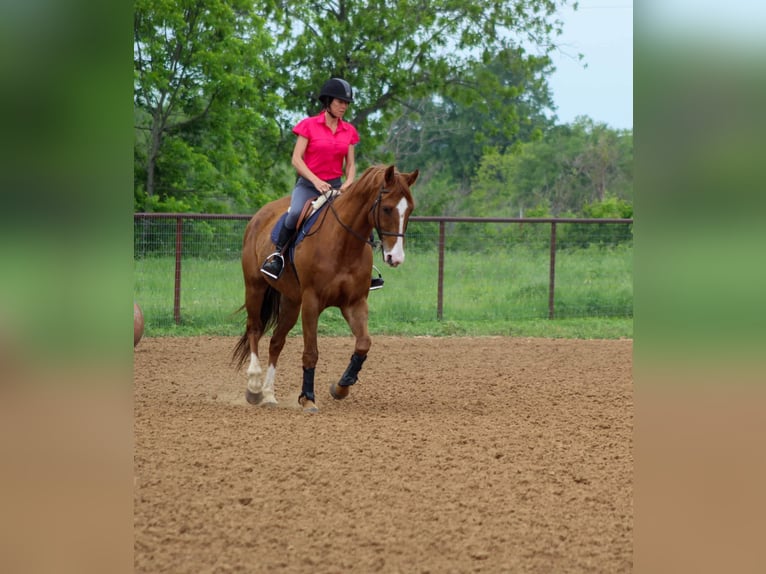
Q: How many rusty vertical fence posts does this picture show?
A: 3